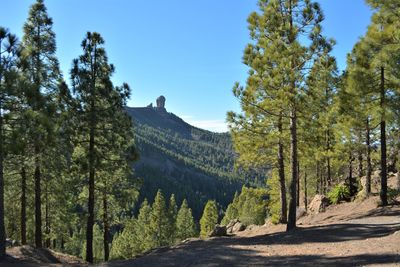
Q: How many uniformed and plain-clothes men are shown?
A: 0